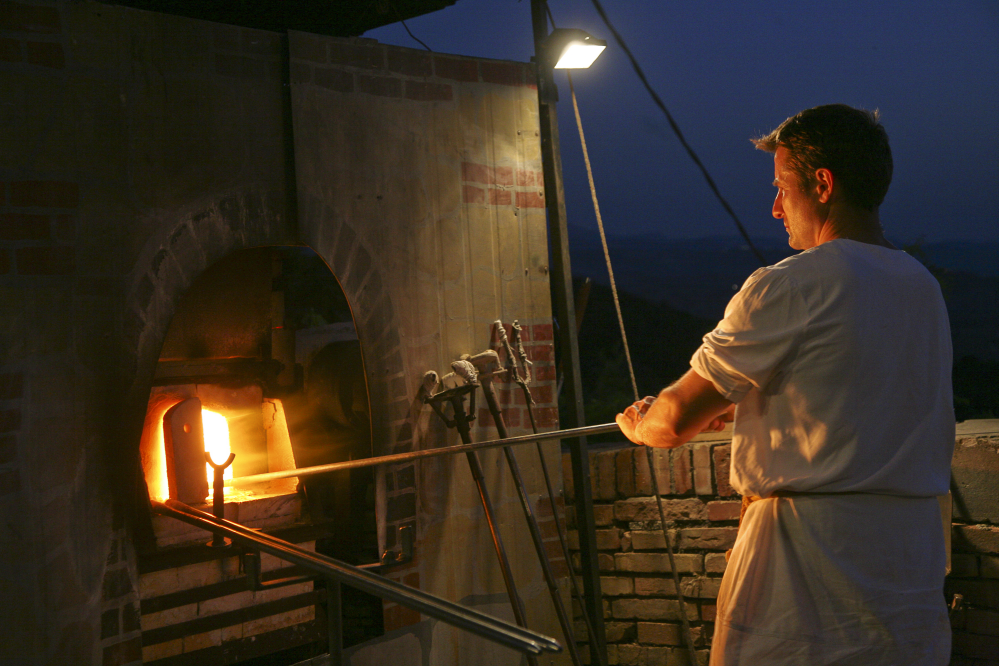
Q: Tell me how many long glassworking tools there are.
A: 6